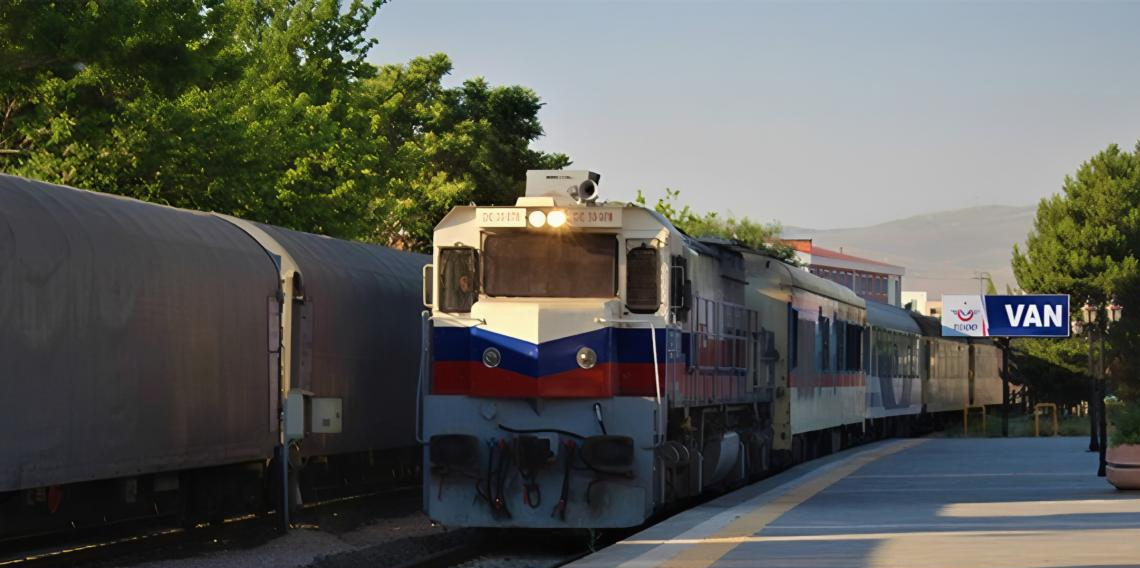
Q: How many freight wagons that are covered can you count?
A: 2